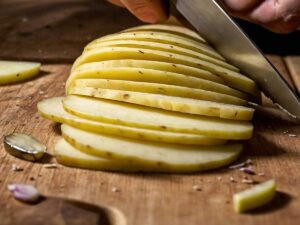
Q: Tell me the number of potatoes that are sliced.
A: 1